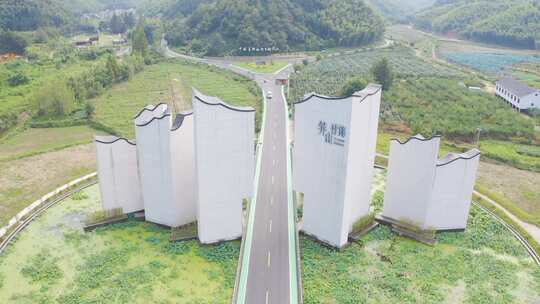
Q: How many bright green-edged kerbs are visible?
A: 2